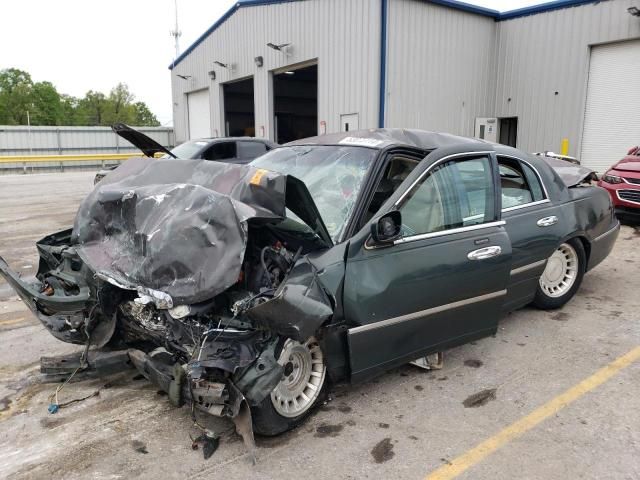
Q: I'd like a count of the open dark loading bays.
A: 2